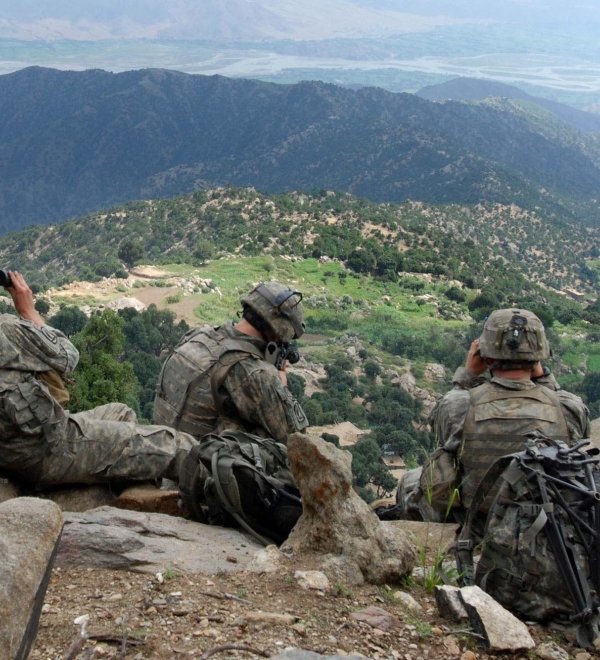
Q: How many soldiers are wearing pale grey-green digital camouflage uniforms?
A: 3